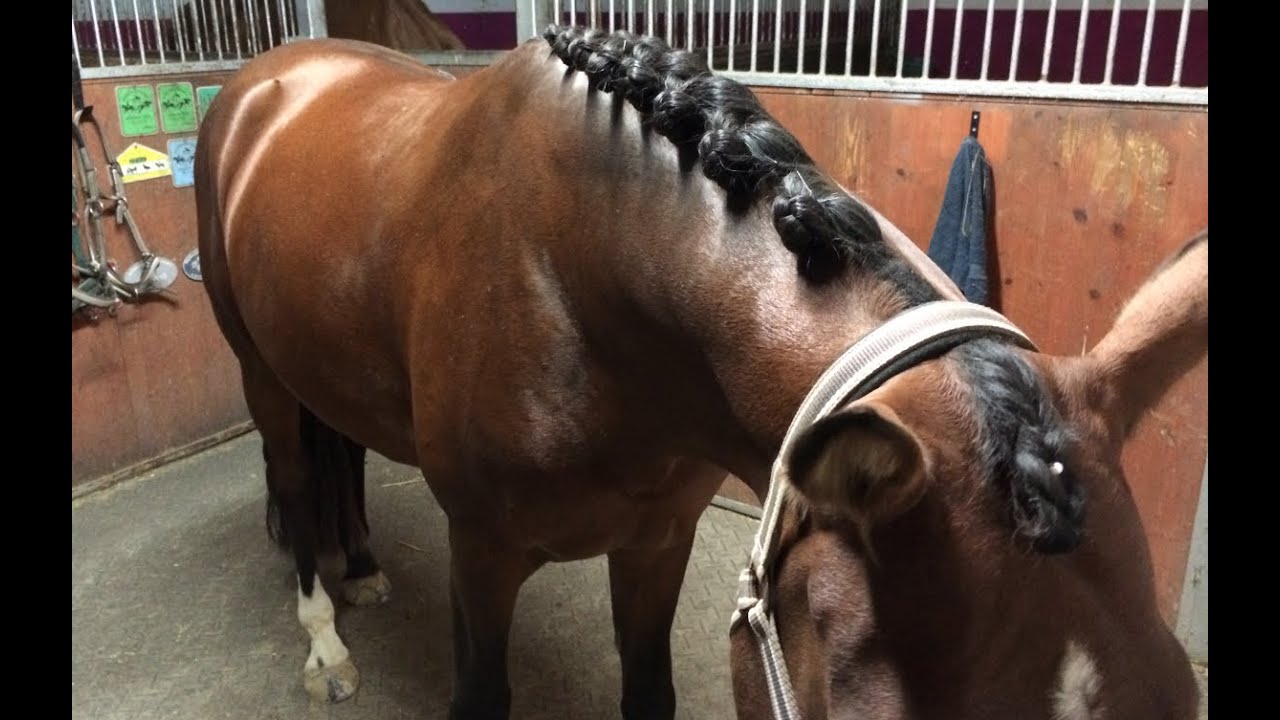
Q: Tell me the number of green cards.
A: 3